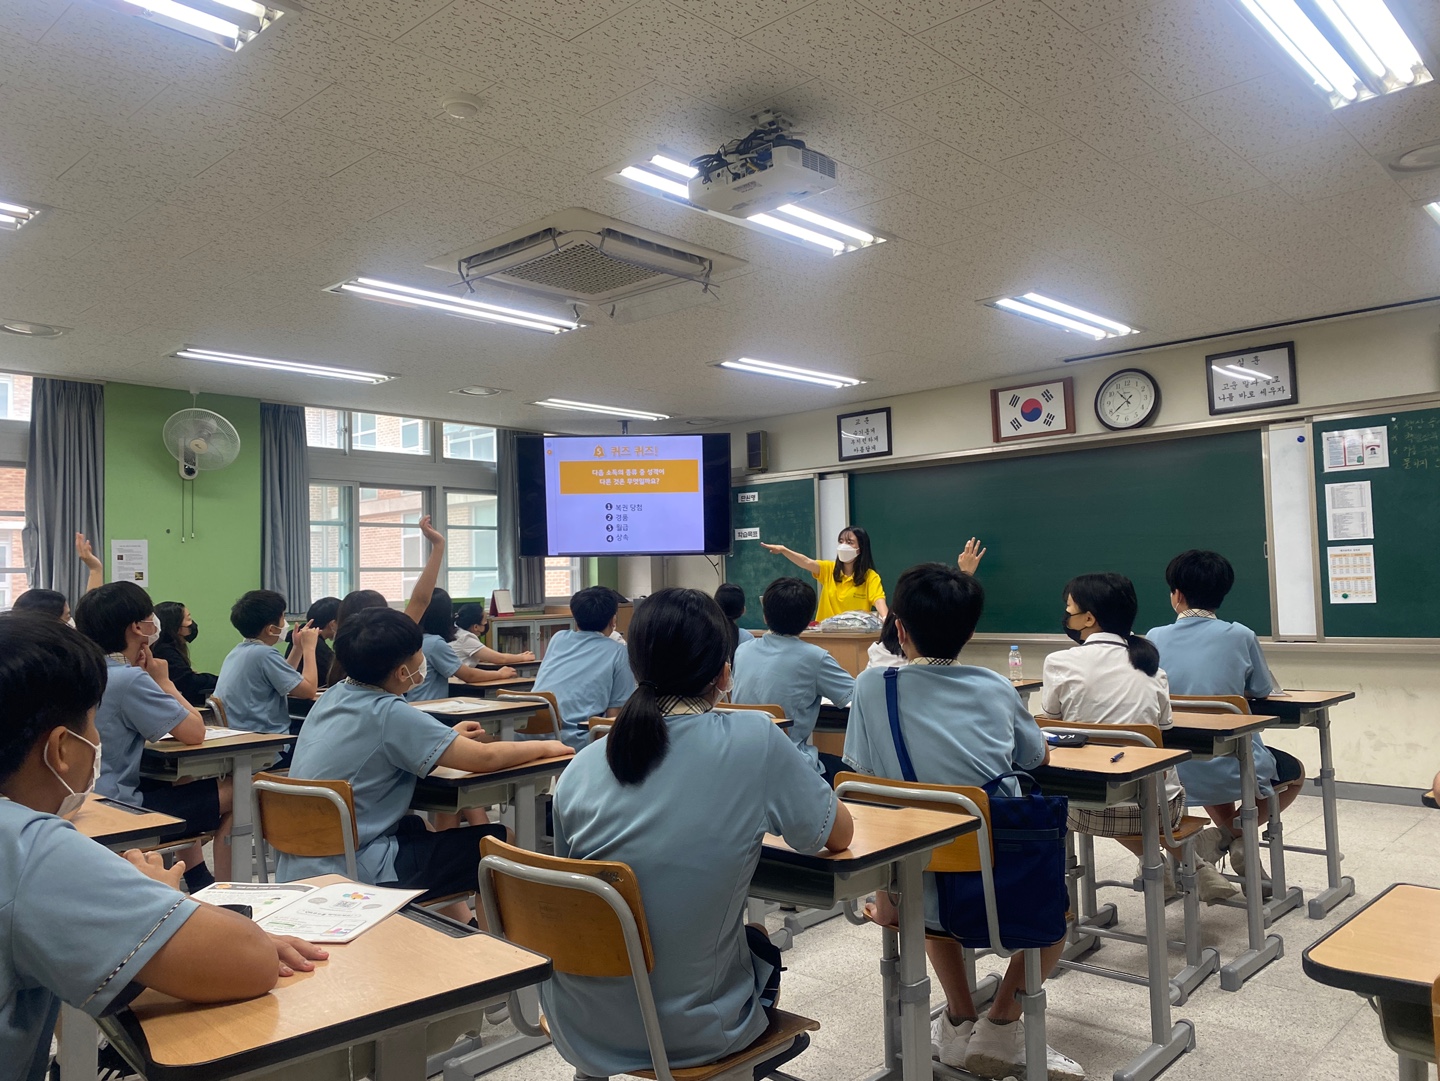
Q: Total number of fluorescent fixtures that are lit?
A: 10